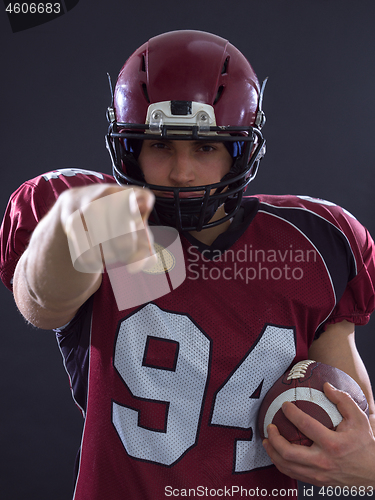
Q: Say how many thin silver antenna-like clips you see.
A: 2